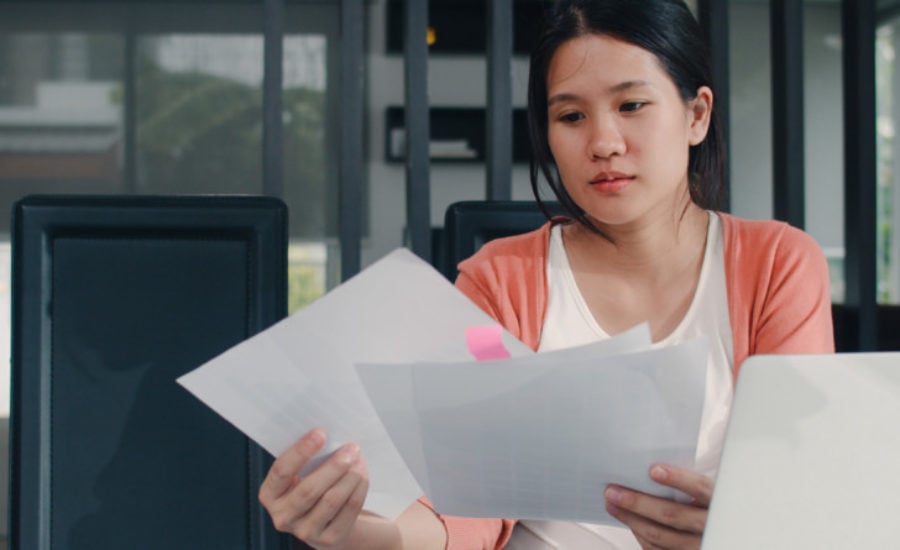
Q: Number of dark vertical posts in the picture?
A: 7